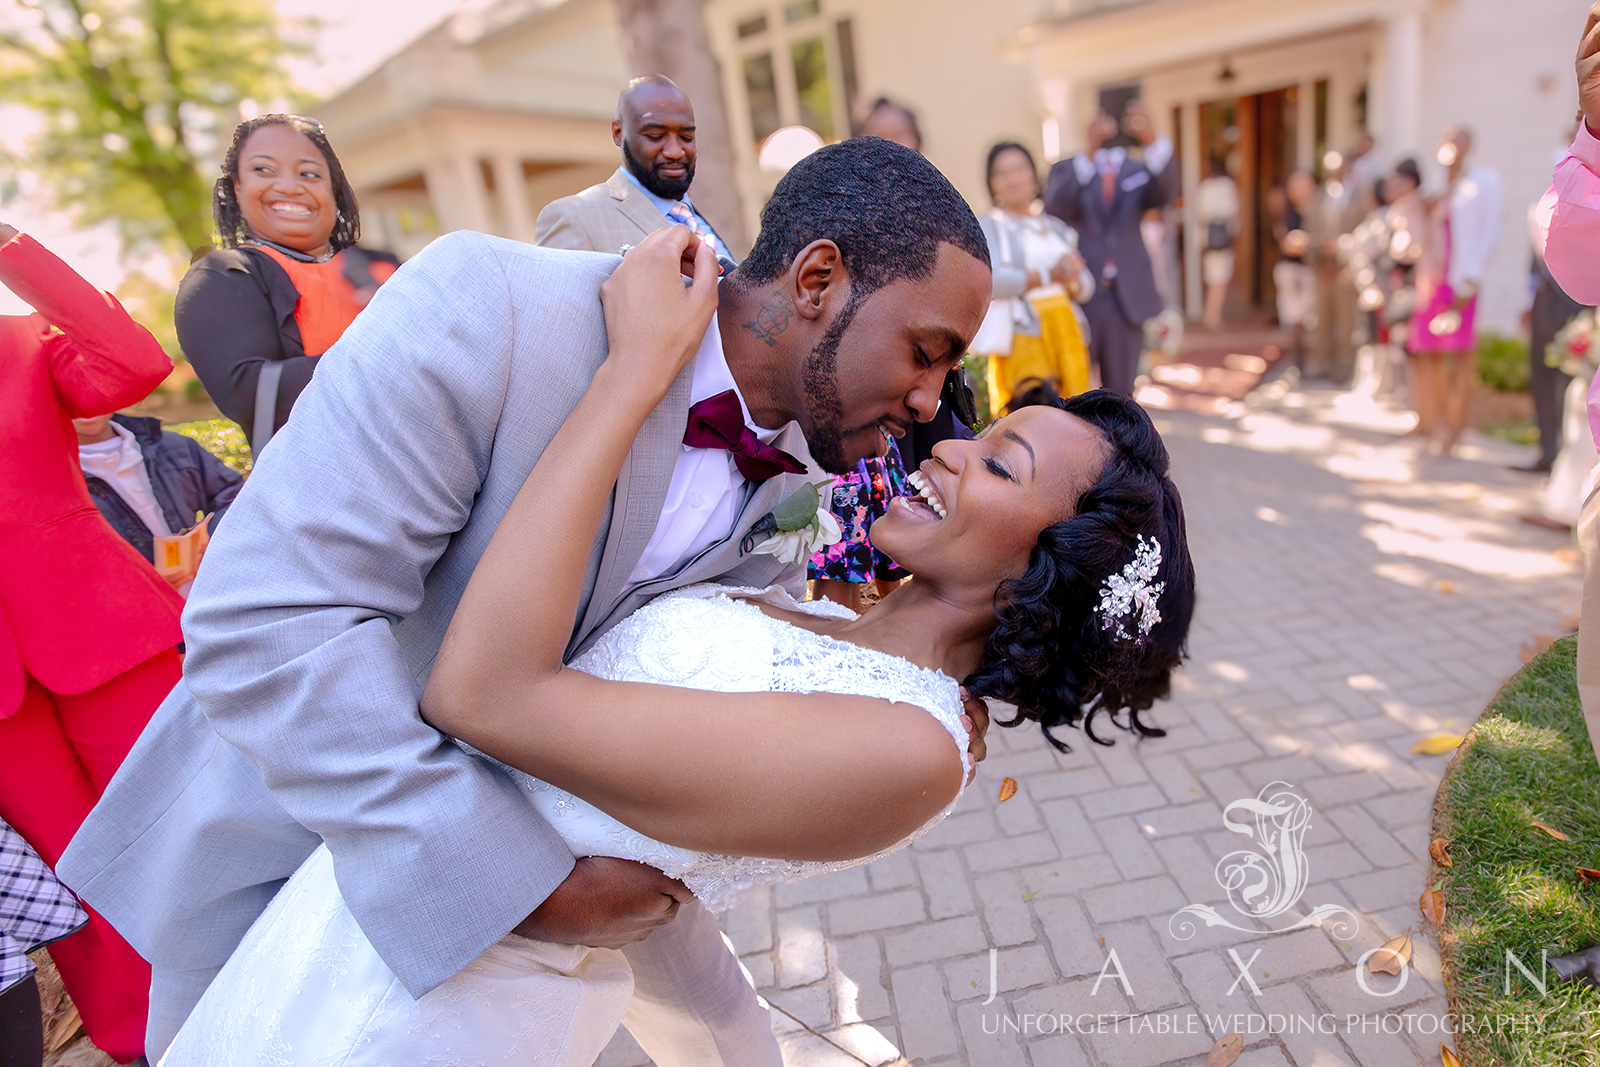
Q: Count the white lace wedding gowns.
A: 1